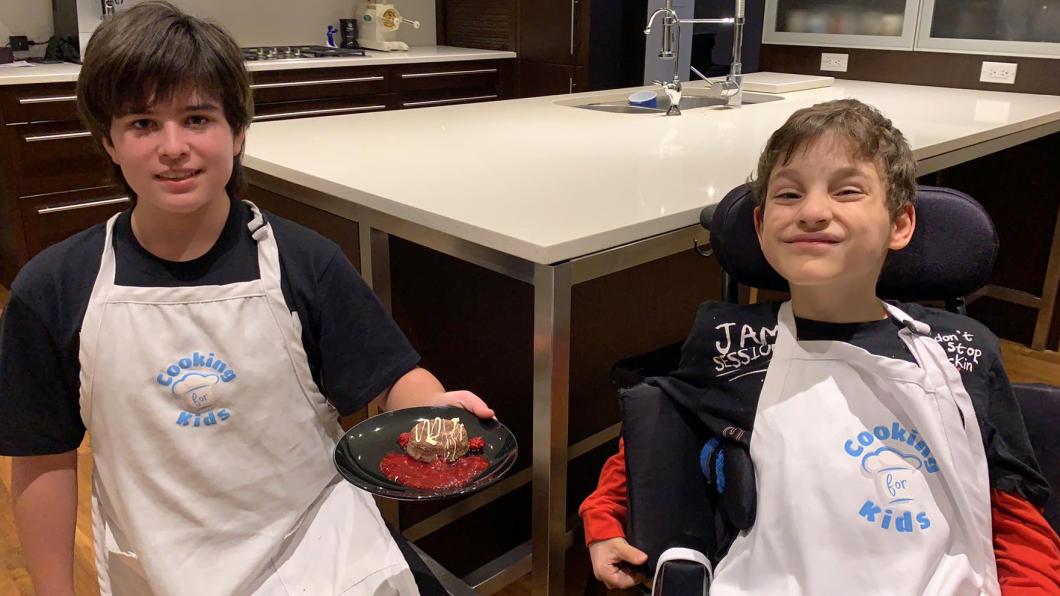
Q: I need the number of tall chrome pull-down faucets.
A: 1